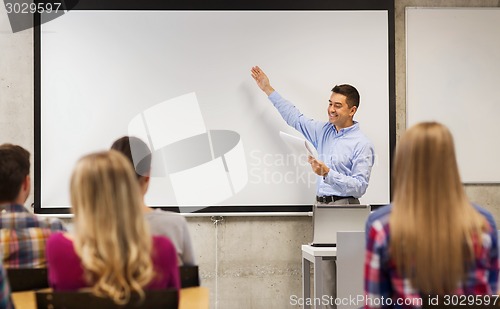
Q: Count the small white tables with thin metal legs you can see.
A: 1